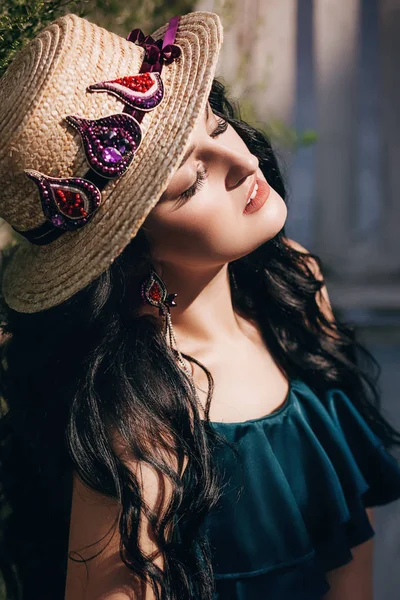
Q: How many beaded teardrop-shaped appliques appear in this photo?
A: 3